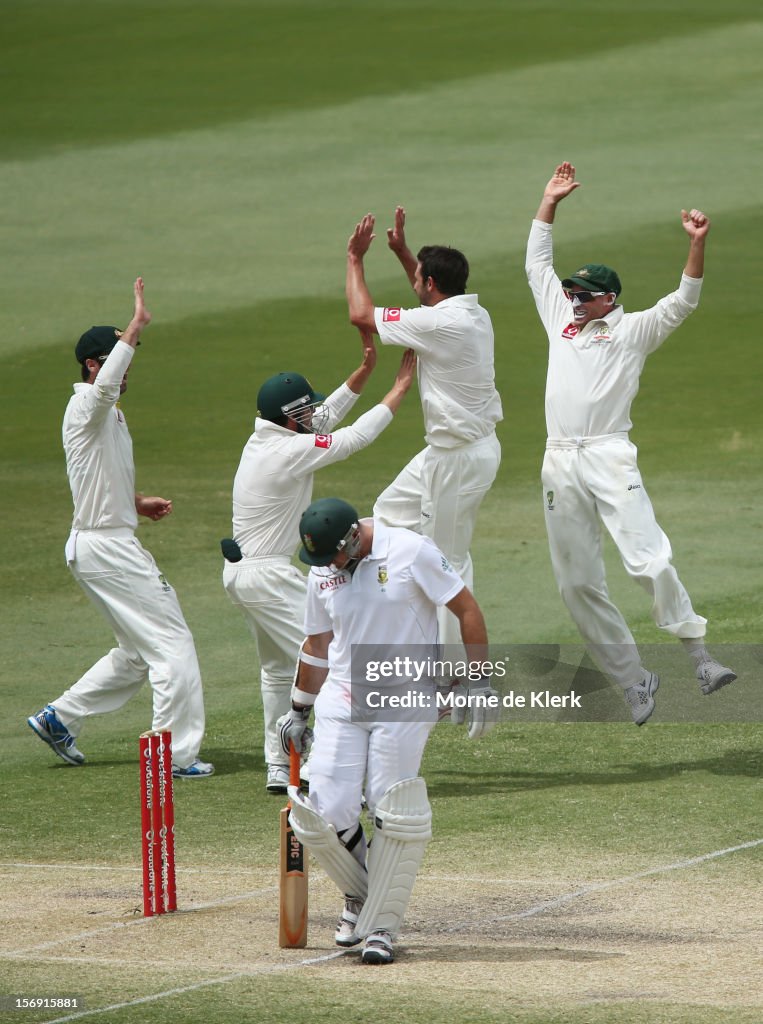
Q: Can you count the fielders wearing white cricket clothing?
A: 4